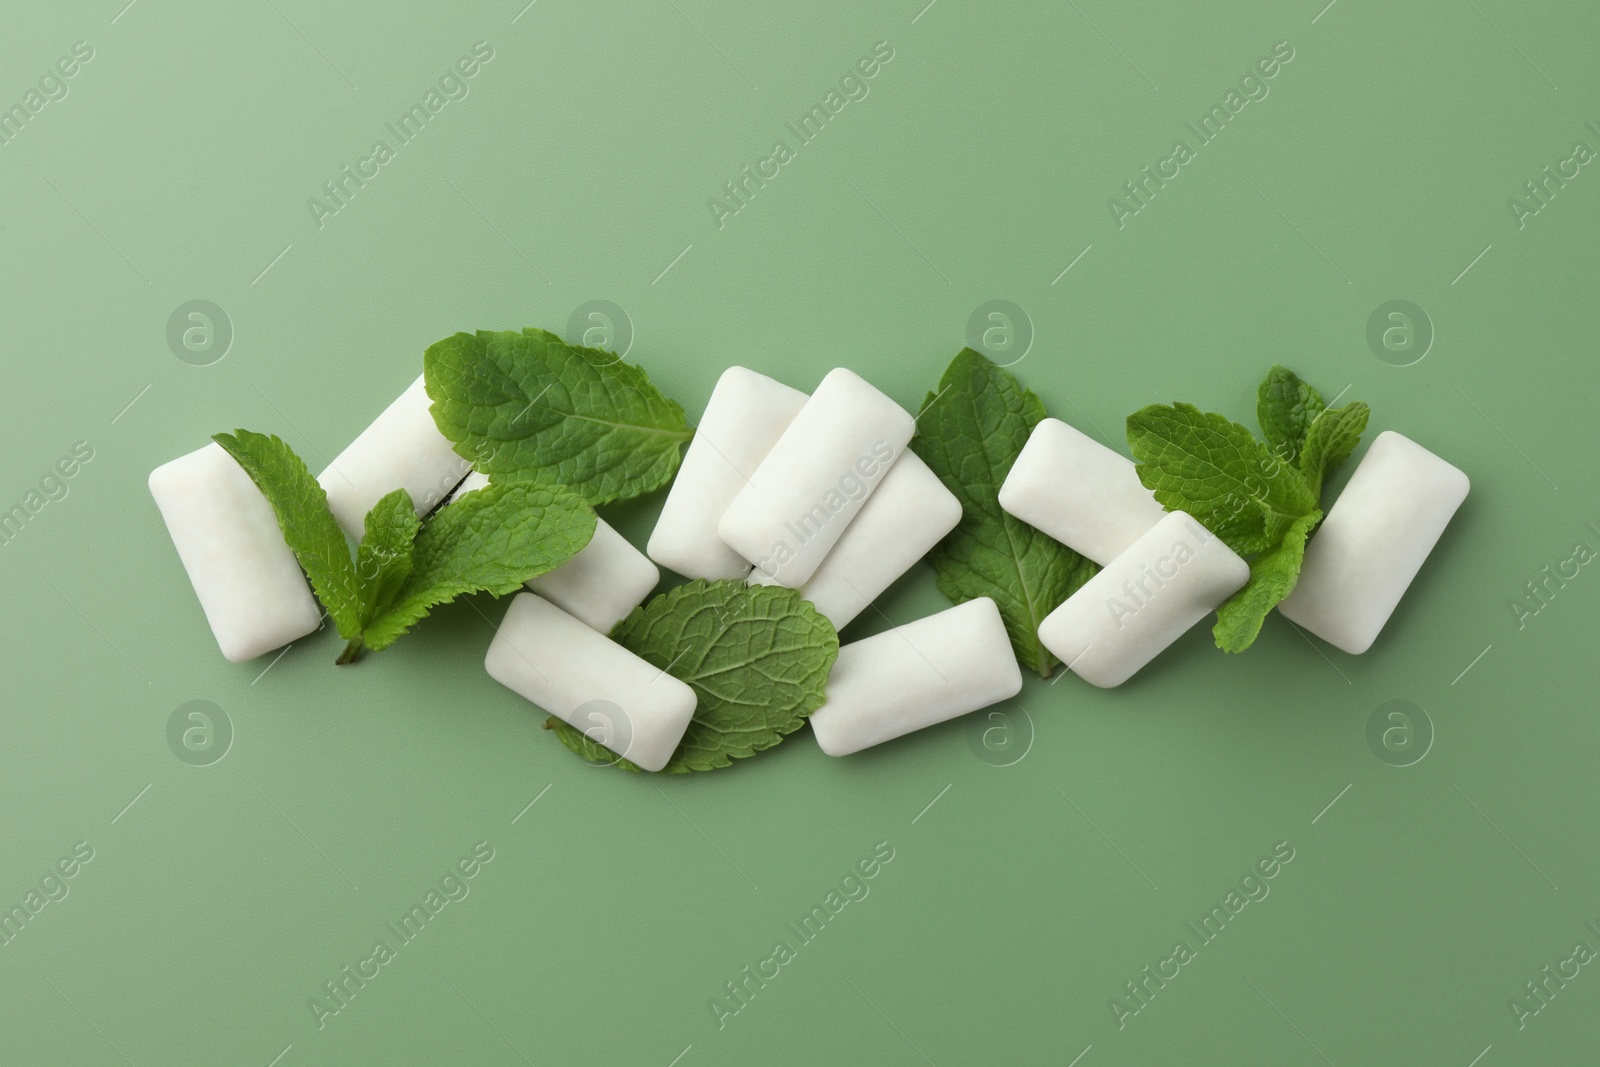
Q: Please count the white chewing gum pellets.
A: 11